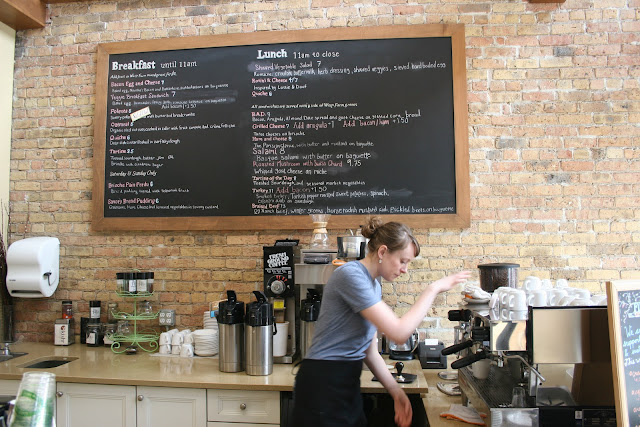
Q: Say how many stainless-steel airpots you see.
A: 3